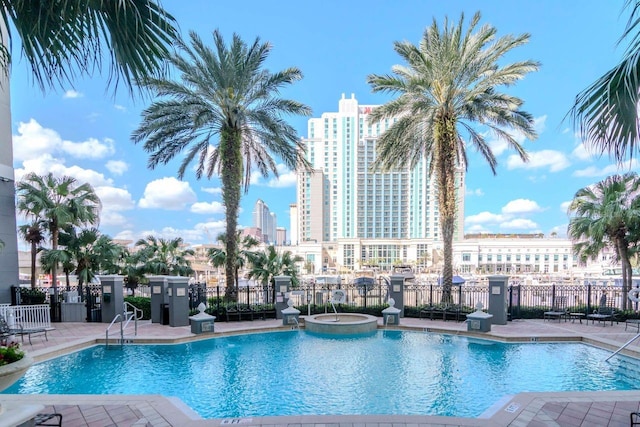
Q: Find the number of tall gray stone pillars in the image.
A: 6